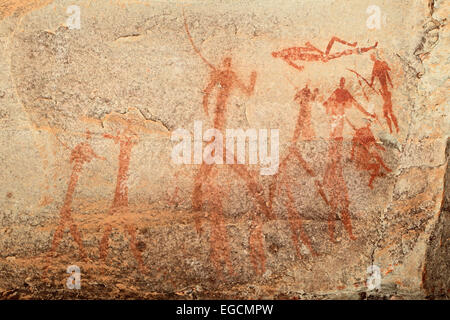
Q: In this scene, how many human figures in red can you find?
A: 8